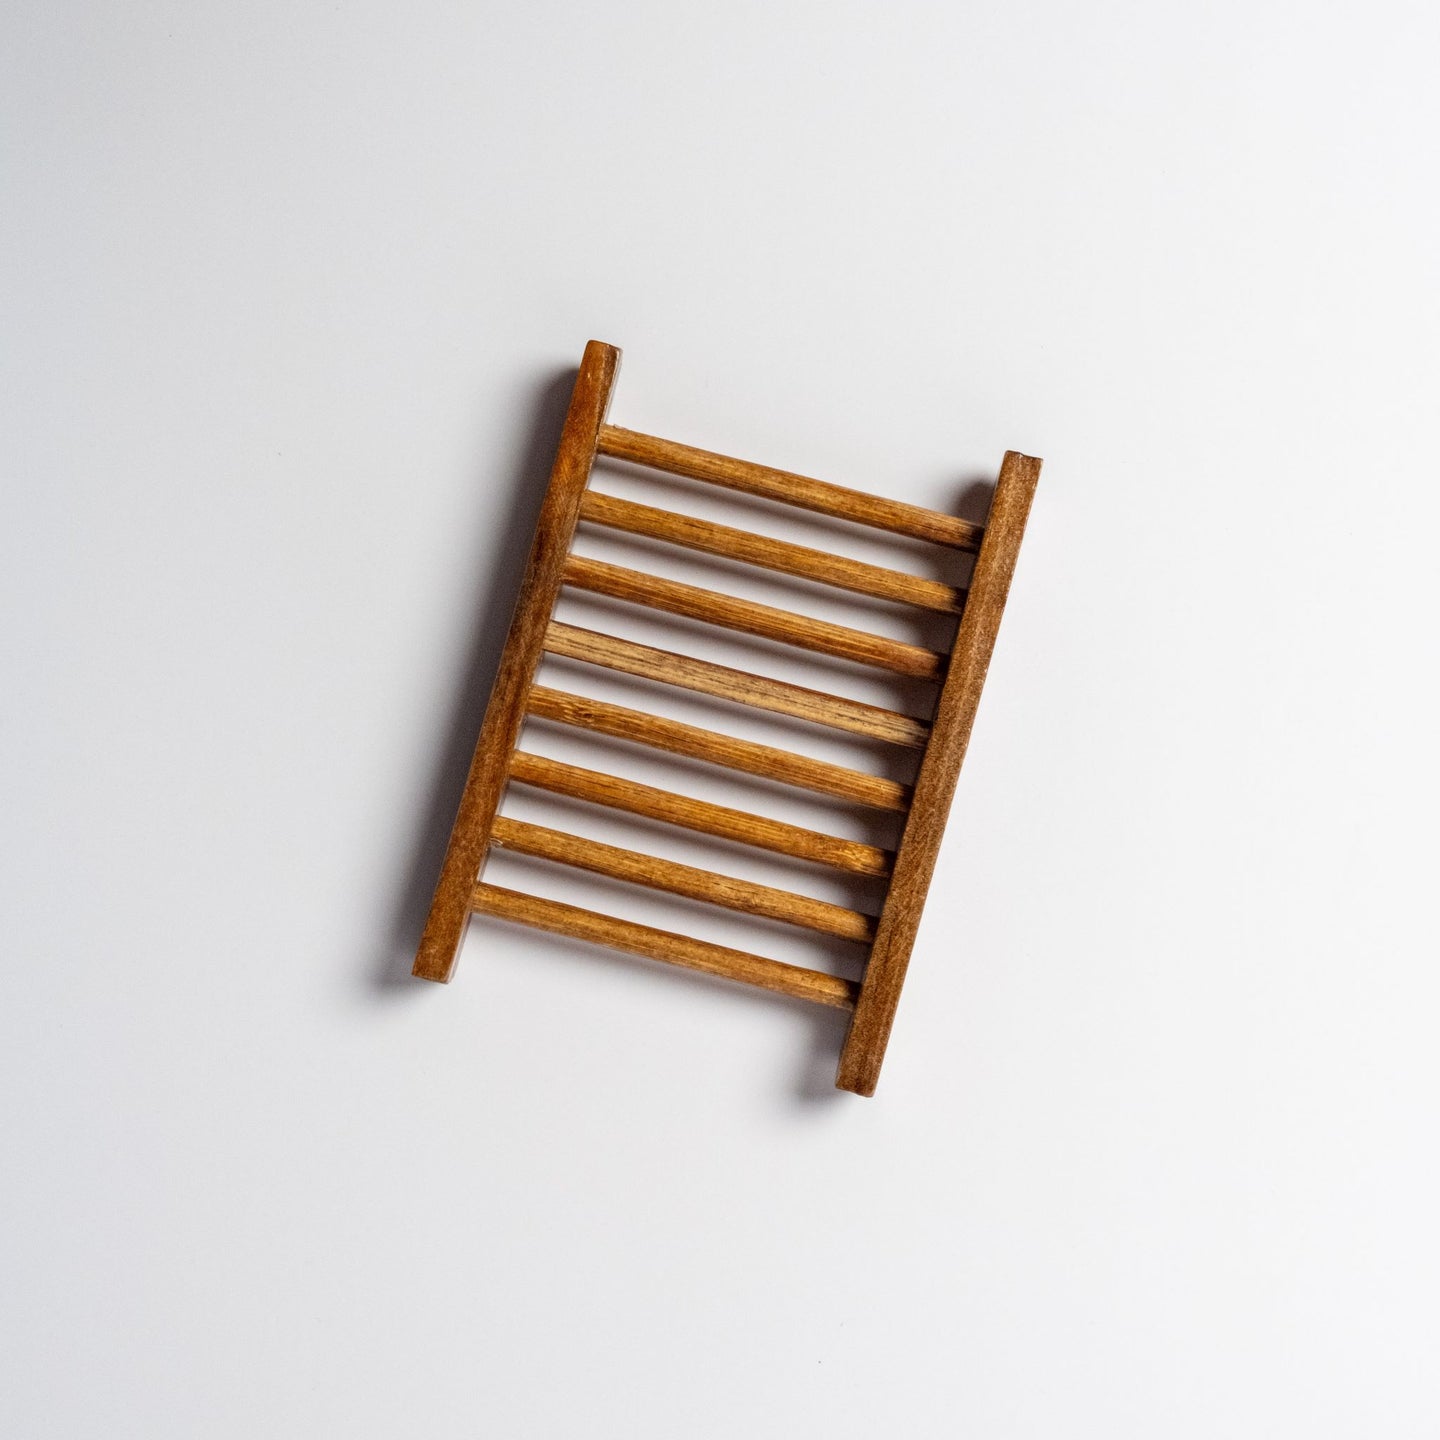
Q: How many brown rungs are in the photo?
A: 8